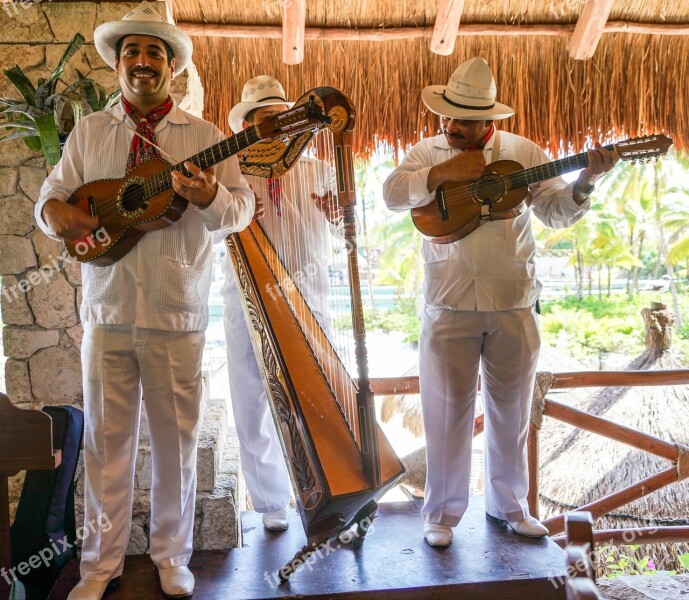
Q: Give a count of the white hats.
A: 3